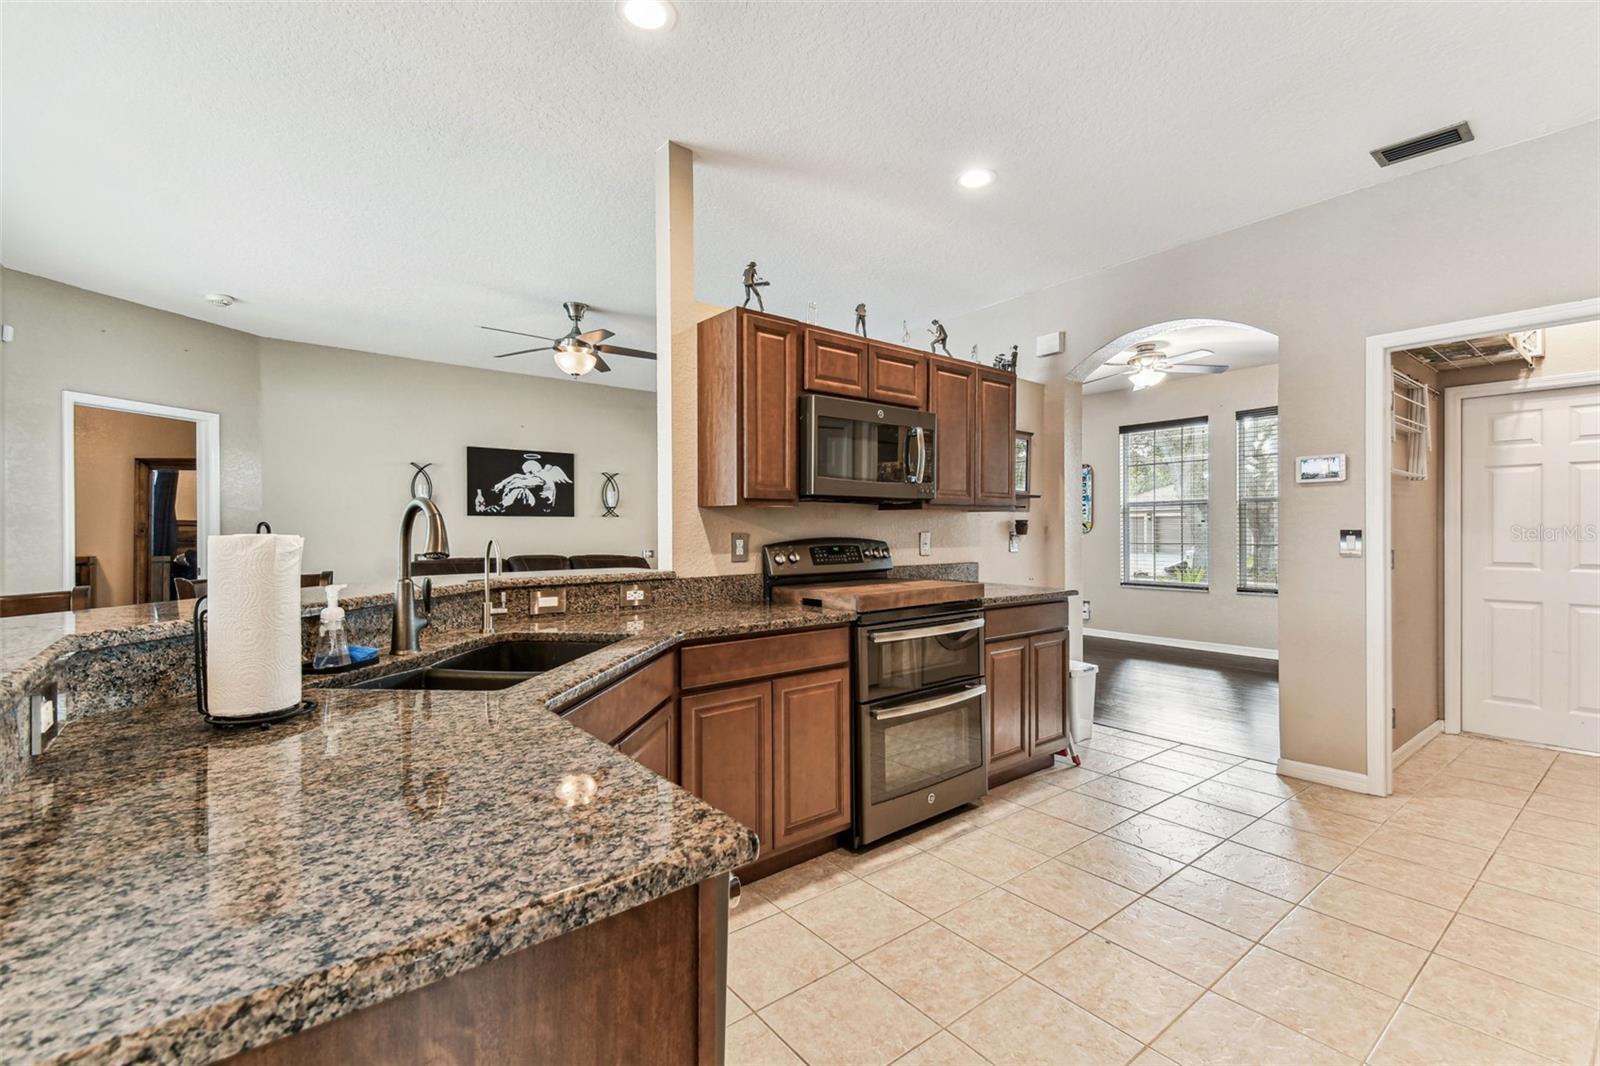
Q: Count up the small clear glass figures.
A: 3